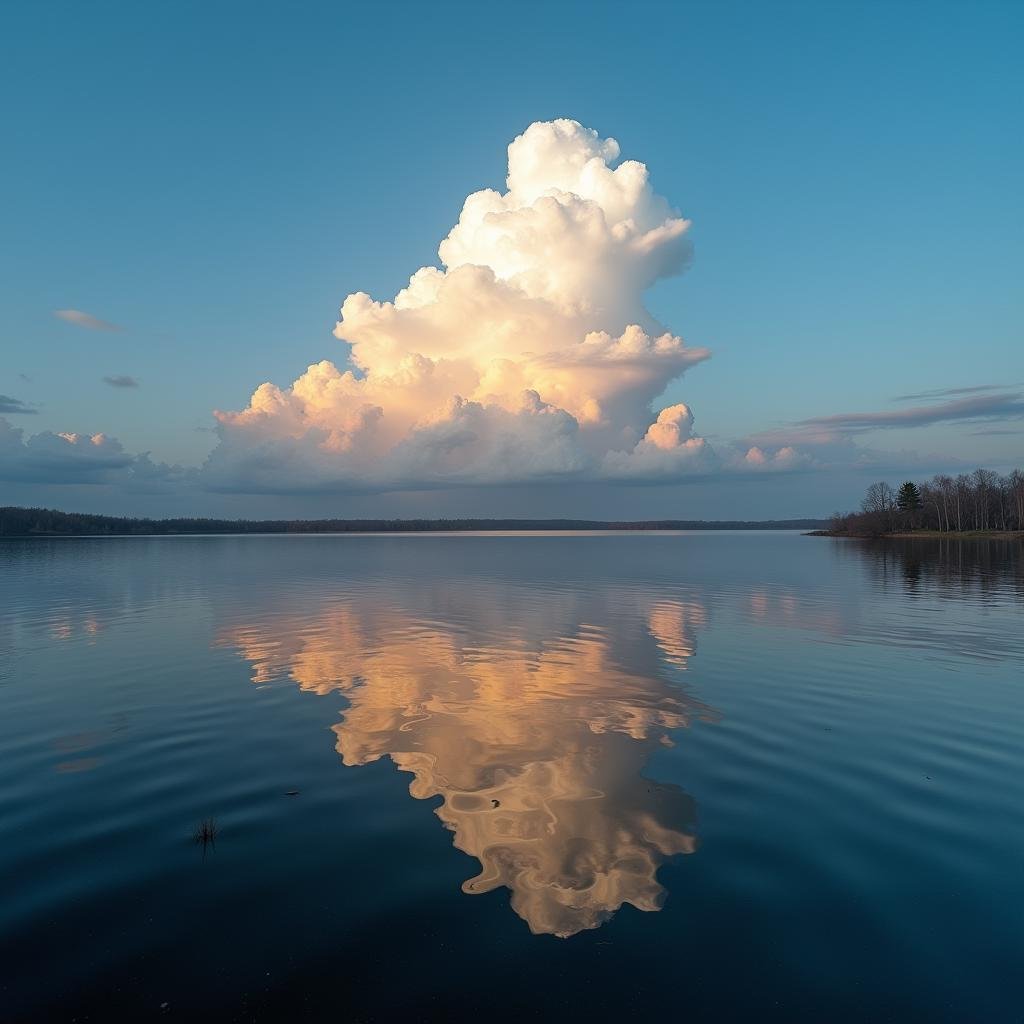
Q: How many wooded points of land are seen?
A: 1